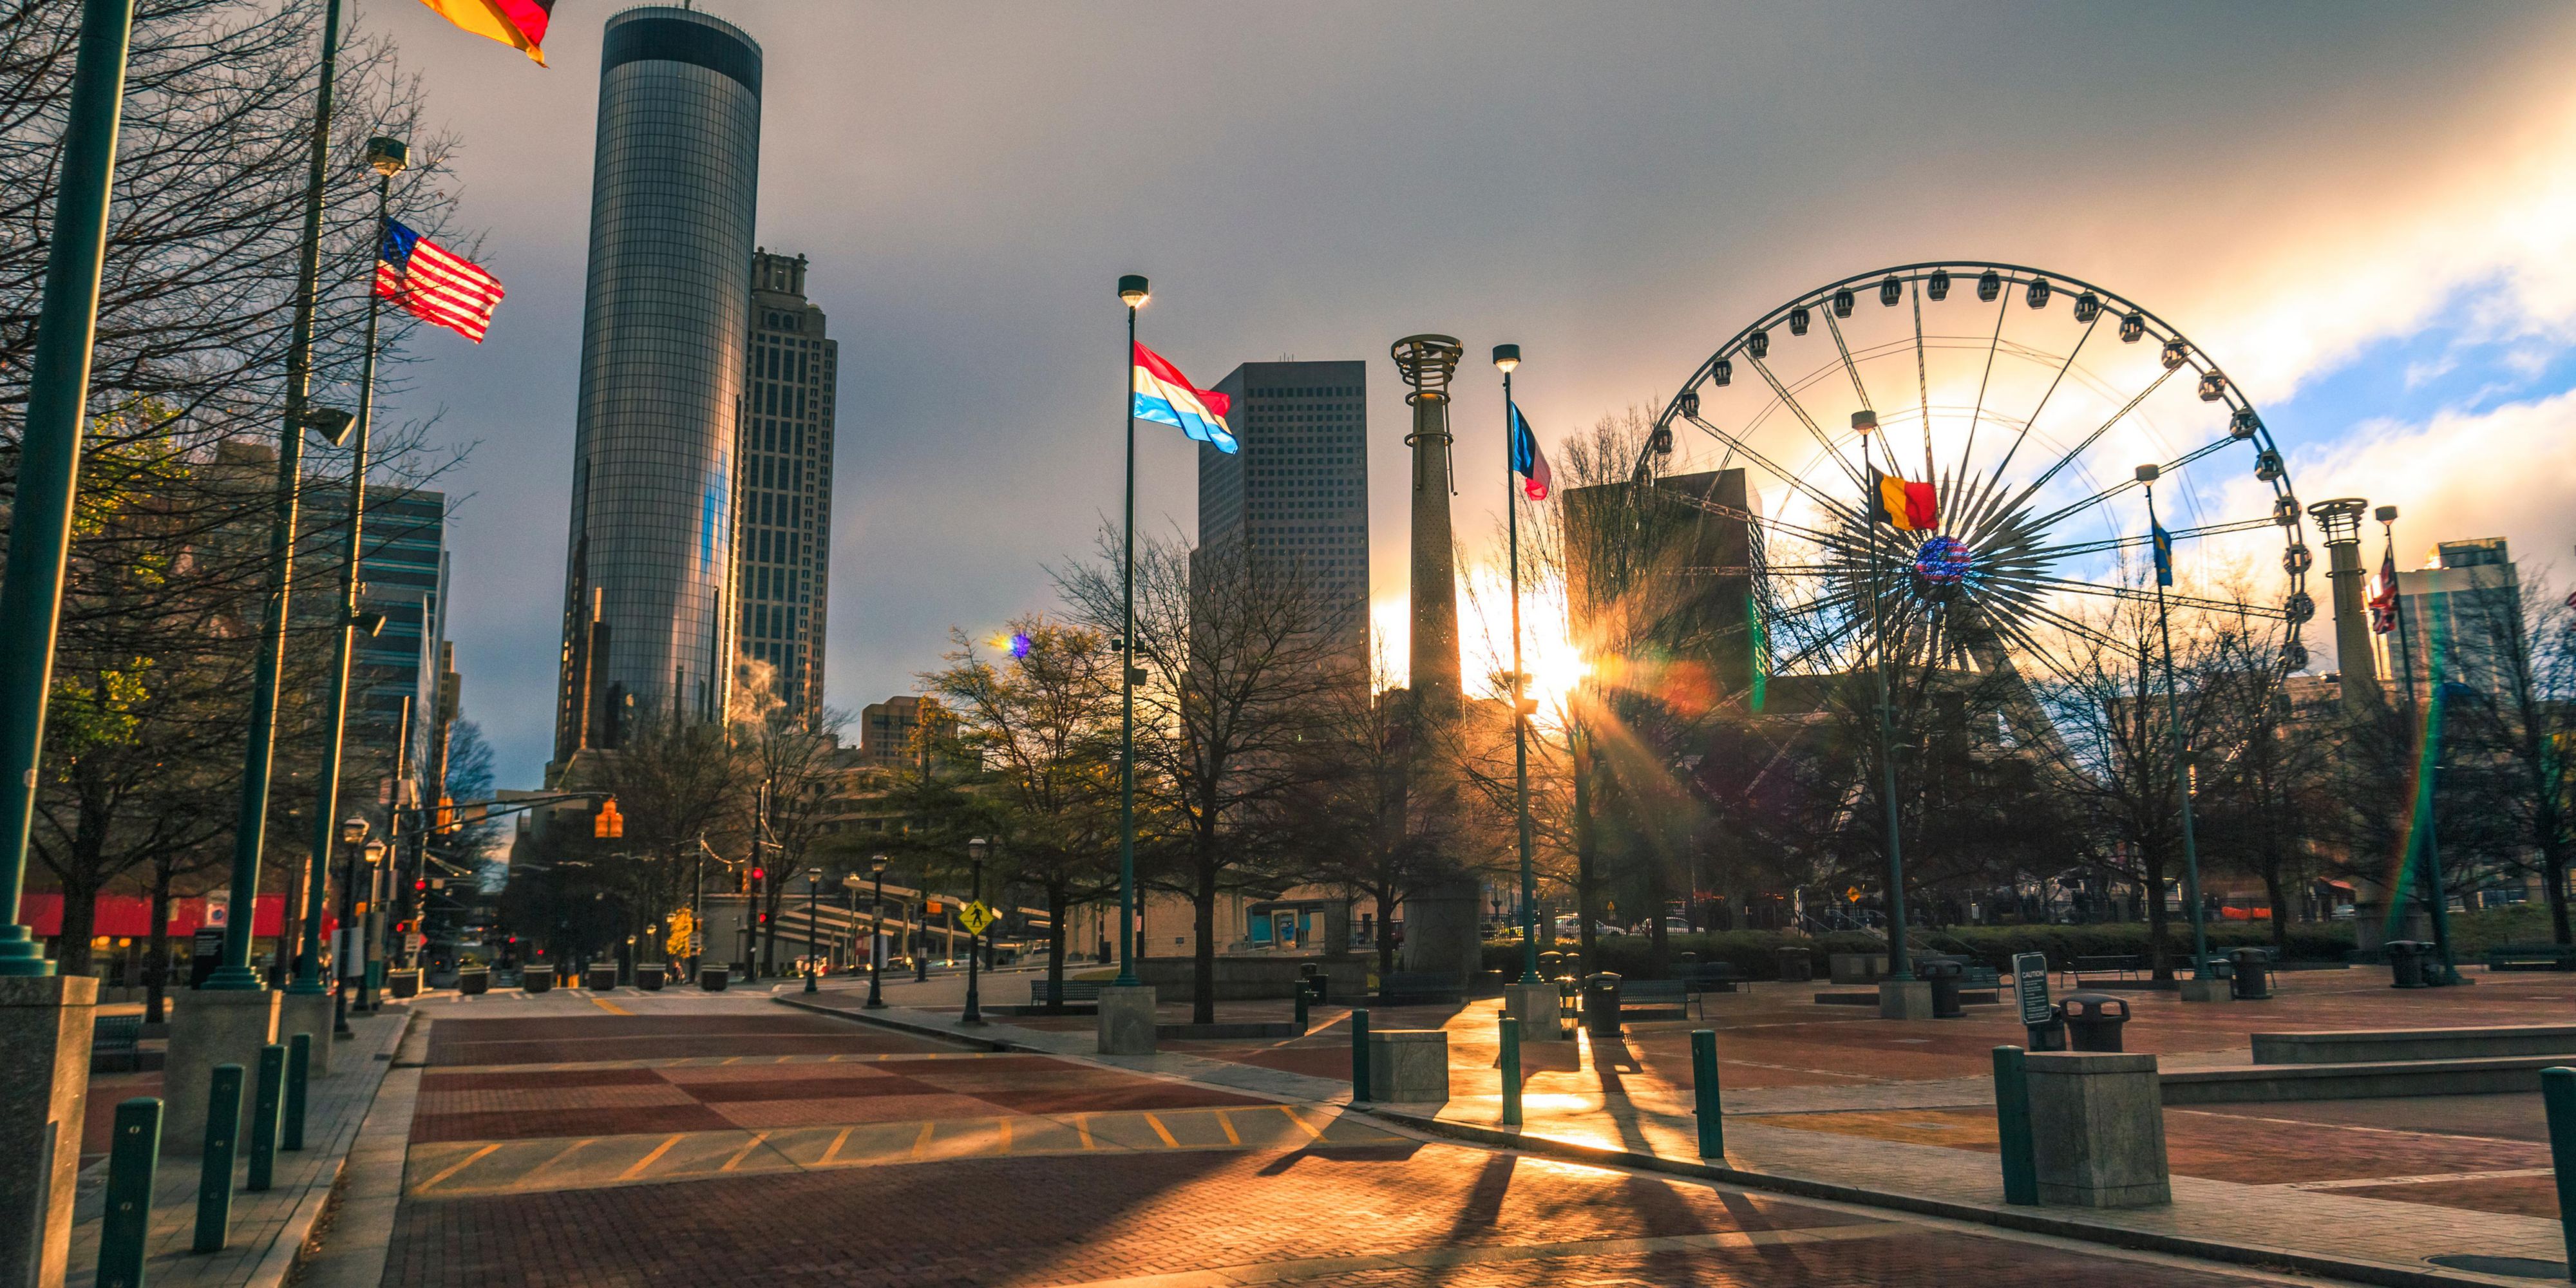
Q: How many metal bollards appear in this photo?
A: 9